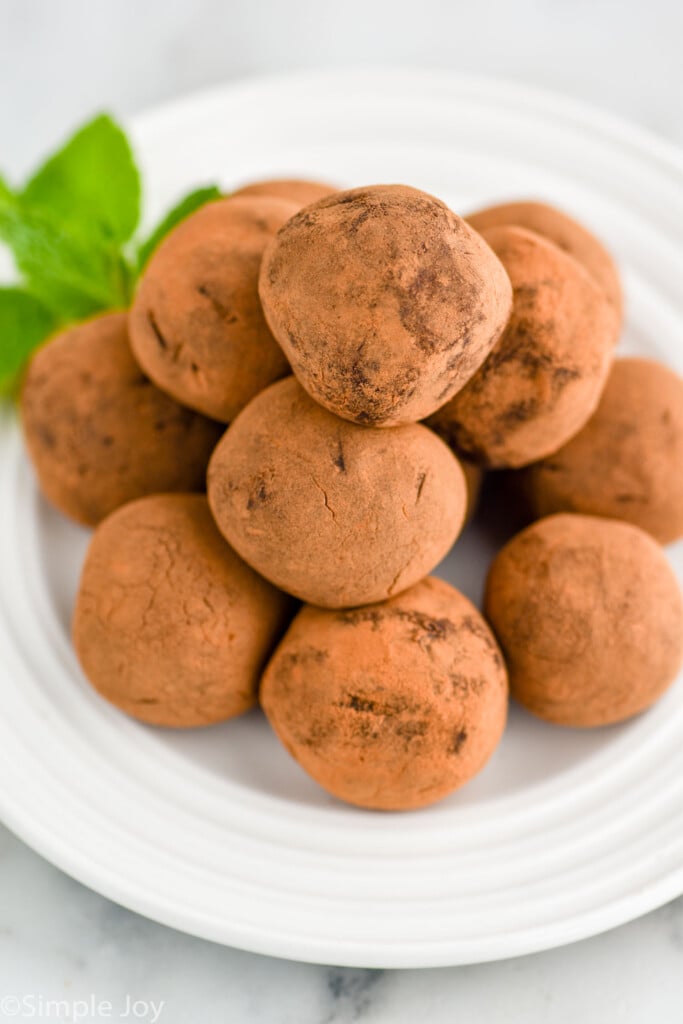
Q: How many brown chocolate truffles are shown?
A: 11